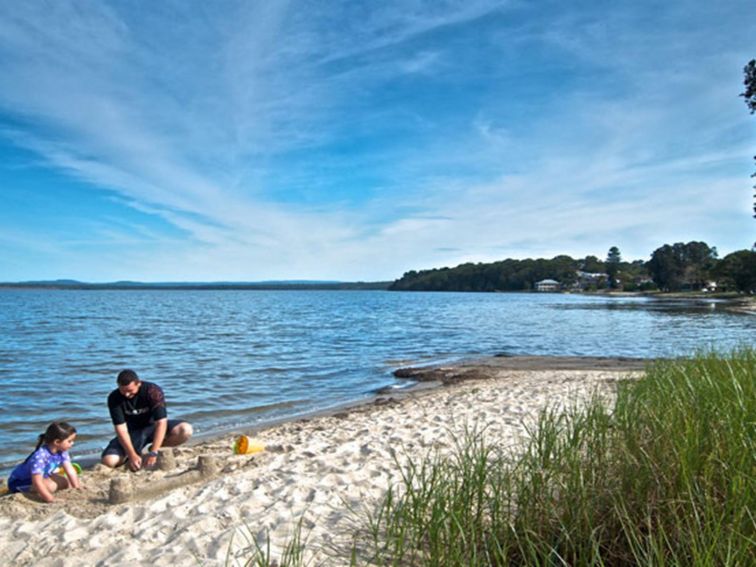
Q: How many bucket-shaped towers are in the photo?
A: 3